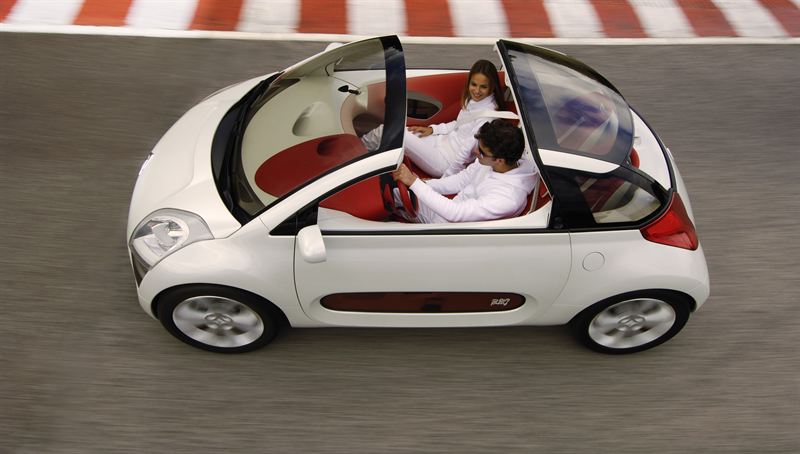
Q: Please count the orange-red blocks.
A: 9